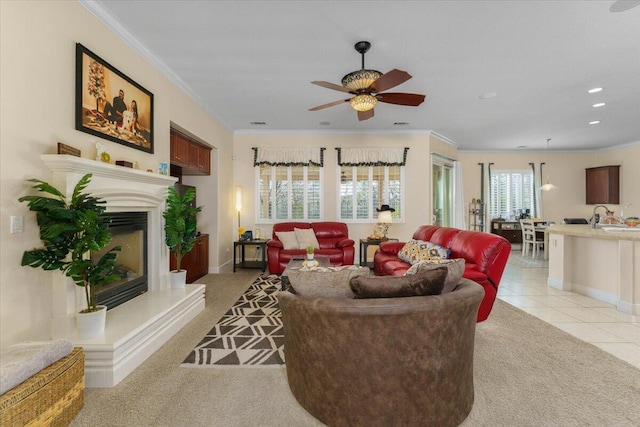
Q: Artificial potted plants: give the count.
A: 3